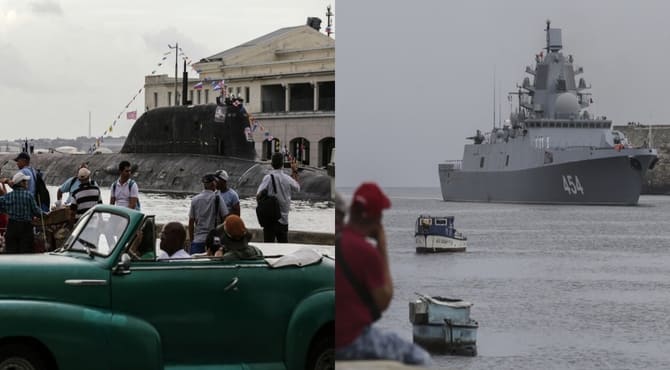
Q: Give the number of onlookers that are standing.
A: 8